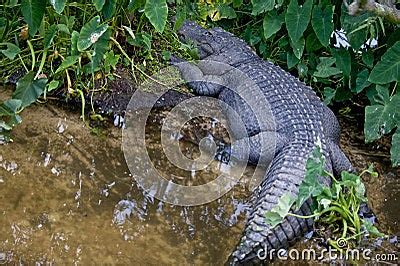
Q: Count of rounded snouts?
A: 1